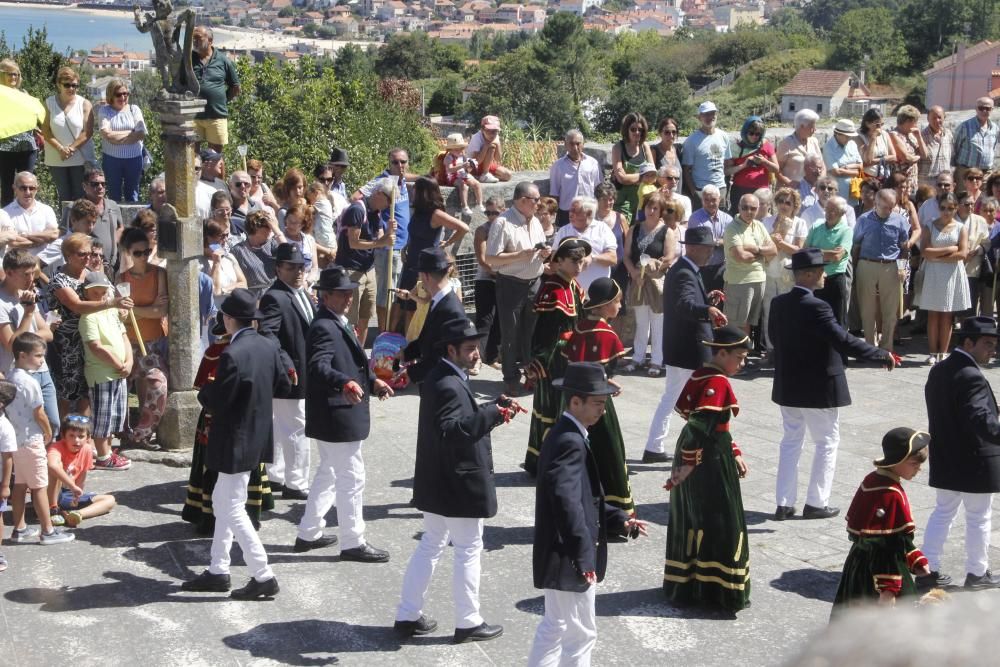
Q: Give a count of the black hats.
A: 15